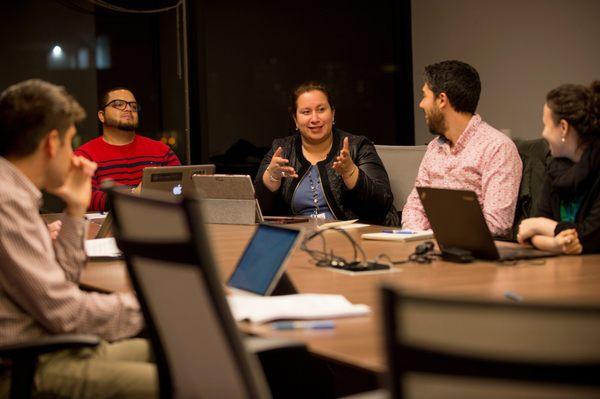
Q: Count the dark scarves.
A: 1